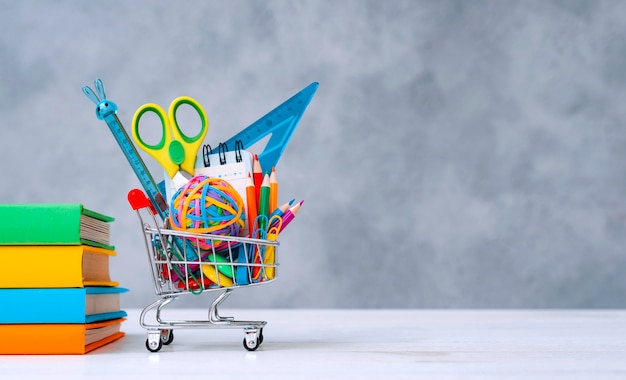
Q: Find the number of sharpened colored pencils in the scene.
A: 6